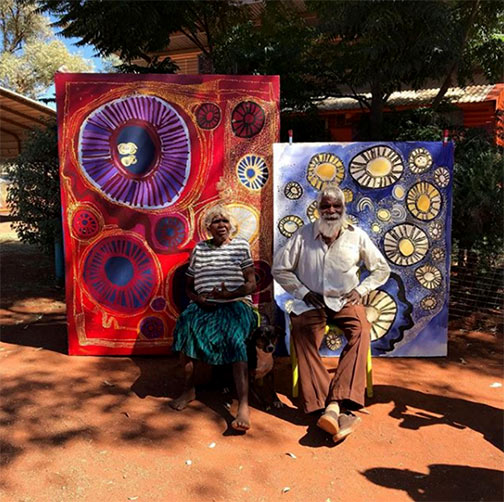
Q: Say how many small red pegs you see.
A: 2